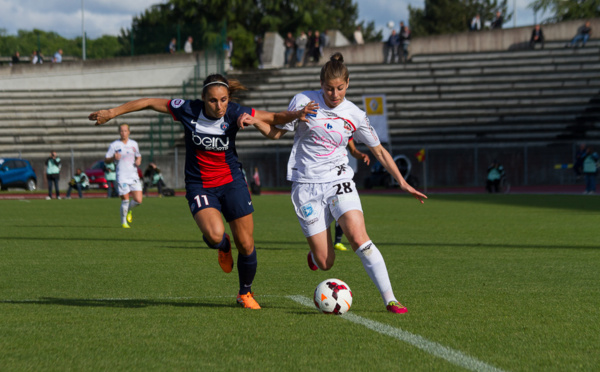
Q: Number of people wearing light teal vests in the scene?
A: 6